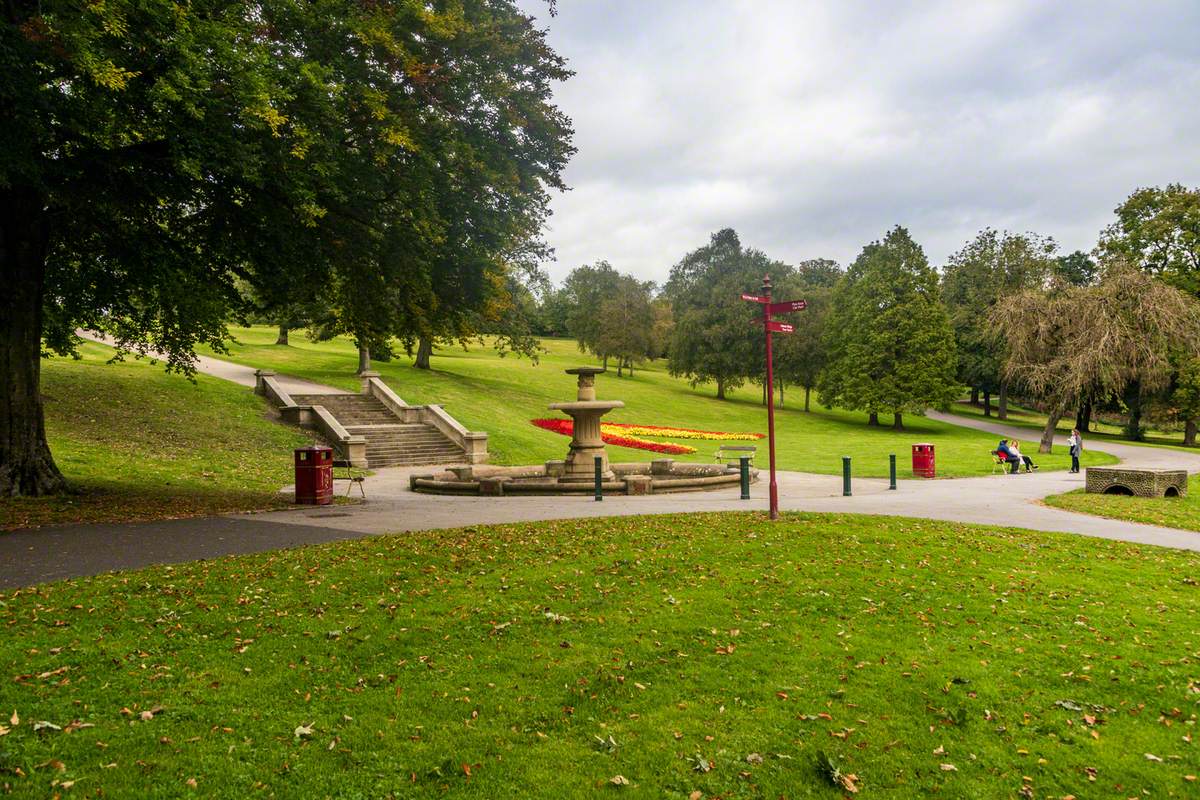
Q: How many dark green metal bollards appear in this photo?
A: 4